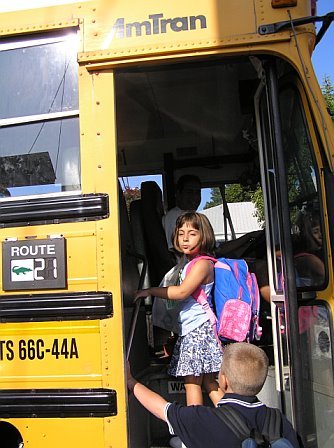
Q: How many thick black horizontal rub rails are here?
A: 3